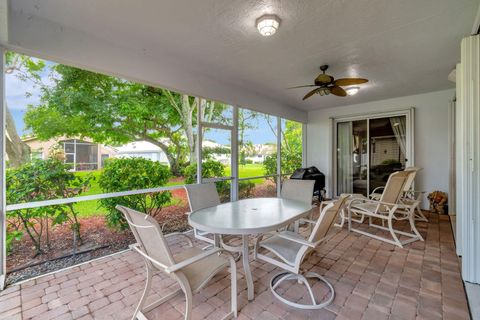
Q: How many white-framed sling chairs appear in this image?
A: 6